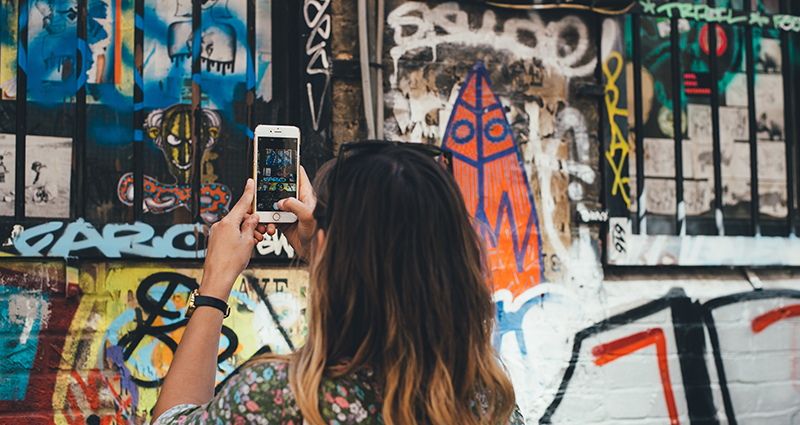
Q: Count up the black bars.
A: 10